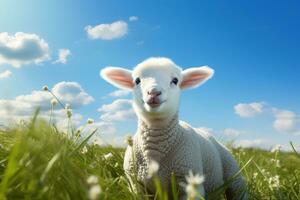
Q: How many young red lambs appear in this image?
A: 0